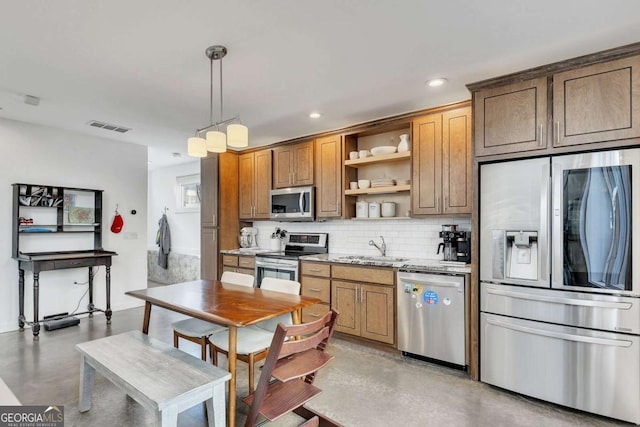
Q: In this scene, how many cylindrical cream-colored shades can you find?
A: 3